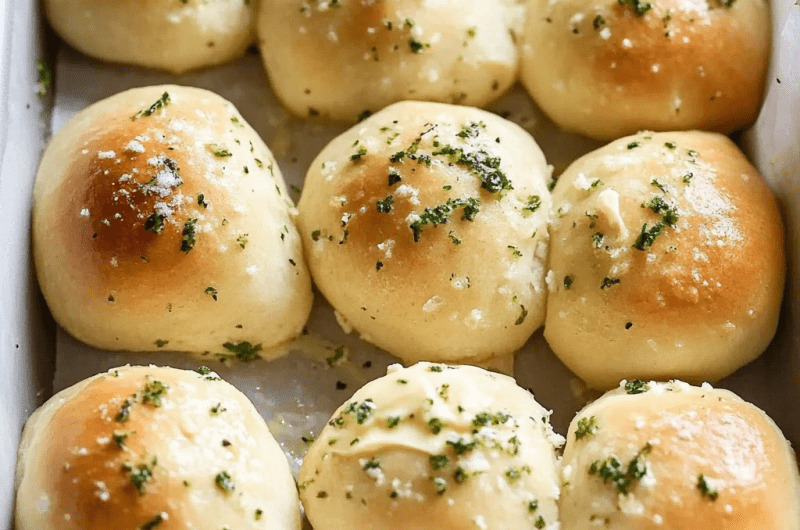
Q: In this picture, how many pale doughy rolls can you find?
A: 9